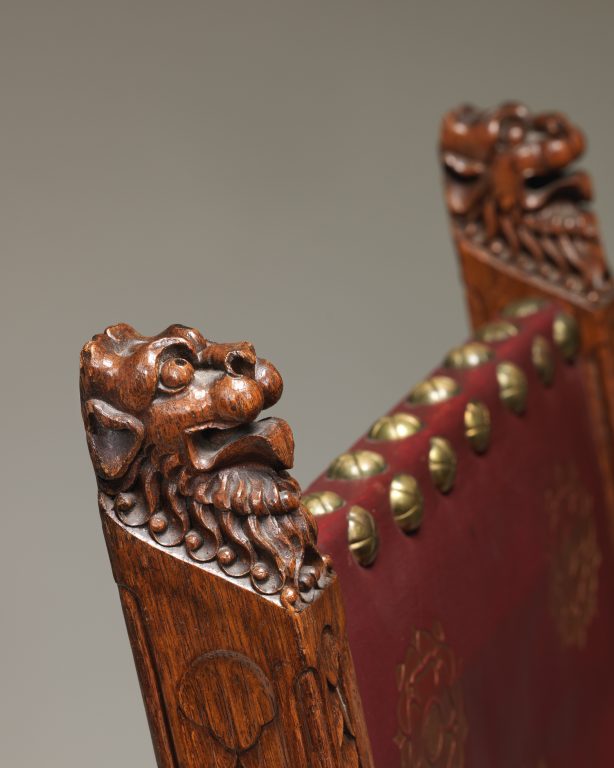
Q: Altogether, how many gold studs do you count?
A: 14